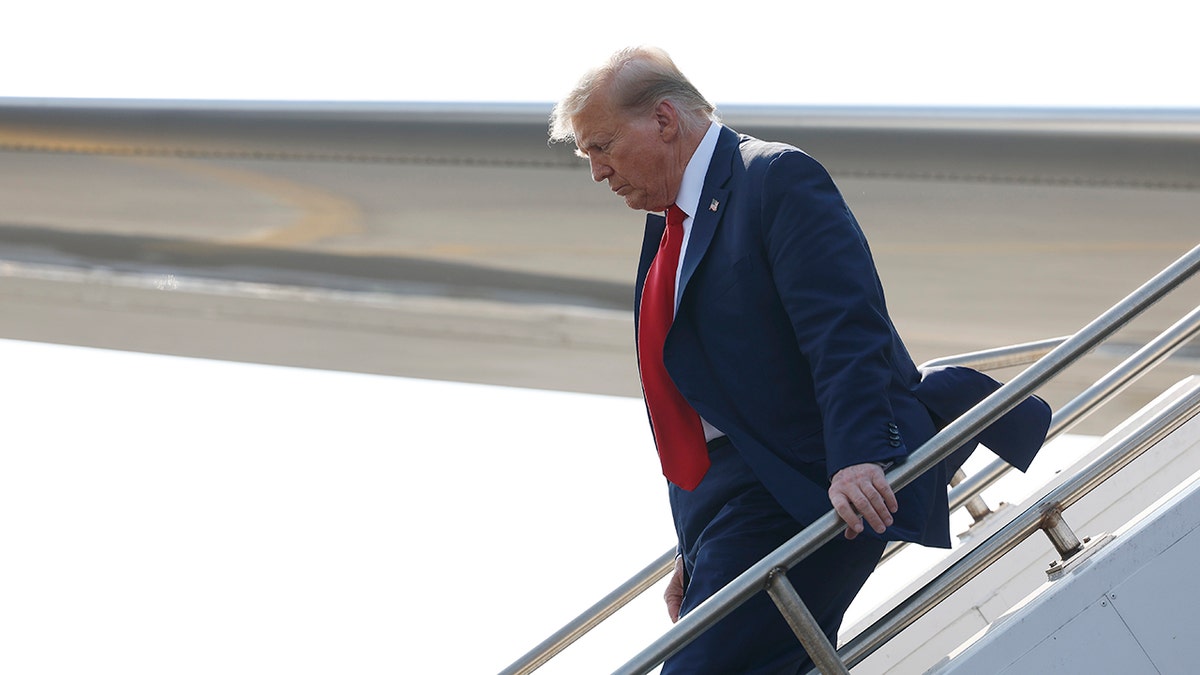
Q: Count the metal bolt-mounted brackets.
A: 2